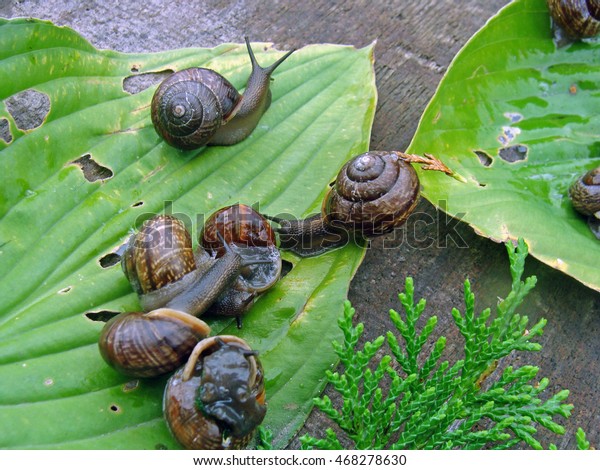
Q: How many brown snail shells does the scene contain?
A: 8